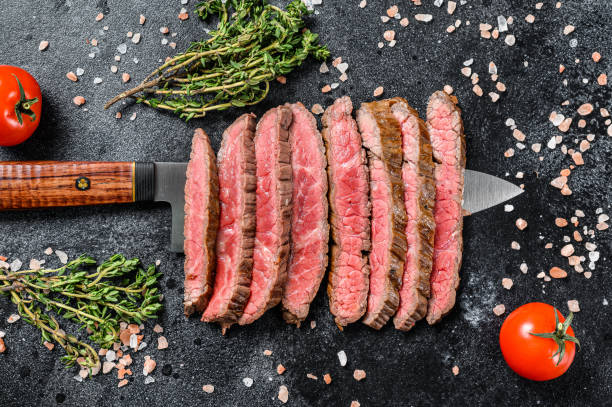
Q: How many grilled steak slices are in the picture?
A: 8